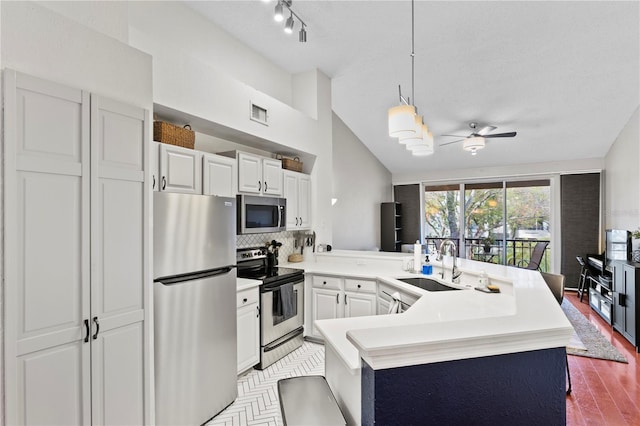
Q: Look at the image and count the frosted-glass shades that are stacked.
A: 4